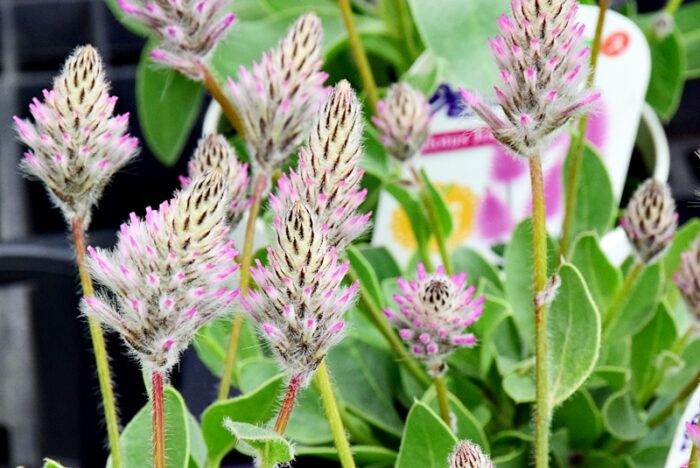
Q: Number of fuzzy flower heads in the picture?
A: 13